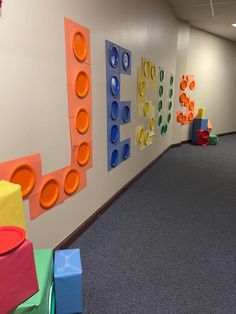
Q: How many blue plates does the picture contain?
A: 8